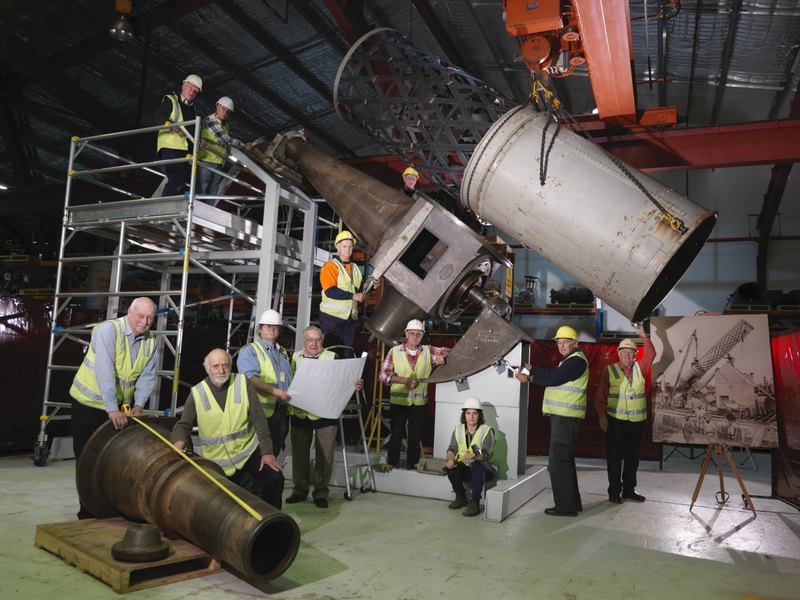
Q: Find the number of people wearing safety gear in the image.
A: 12